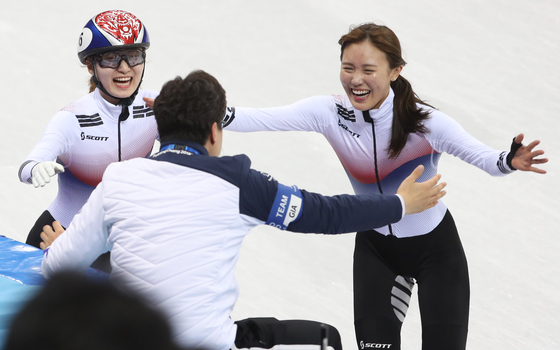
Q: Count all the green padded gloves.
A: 0